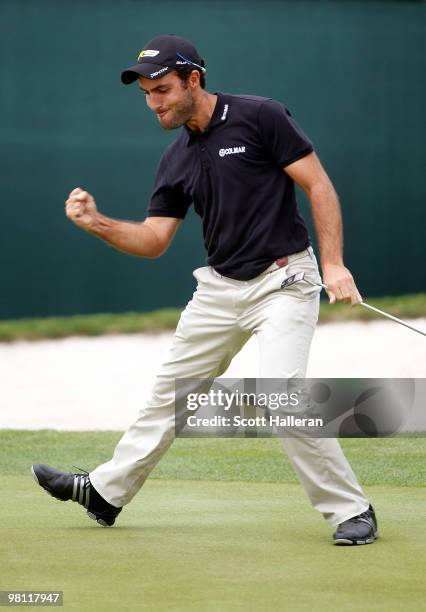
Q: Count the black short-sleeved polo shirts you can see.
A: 1